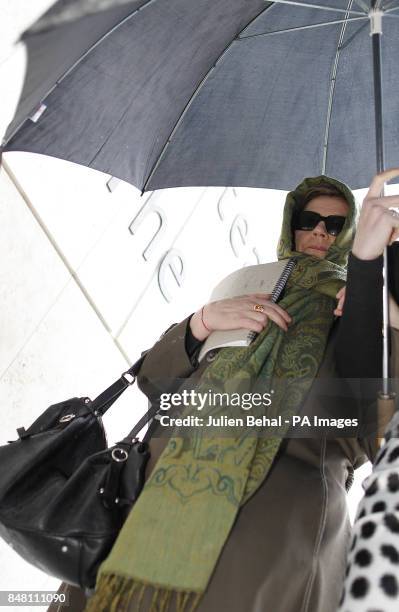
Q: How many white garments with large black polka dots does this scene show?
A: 1